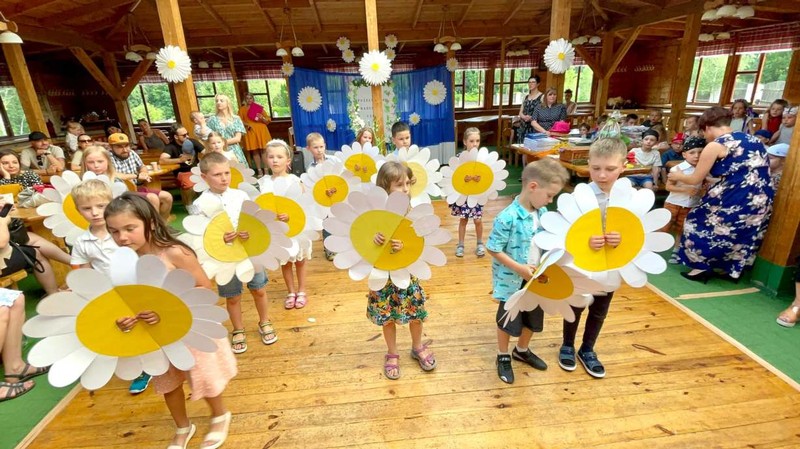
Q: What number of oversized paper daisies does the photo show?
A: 12